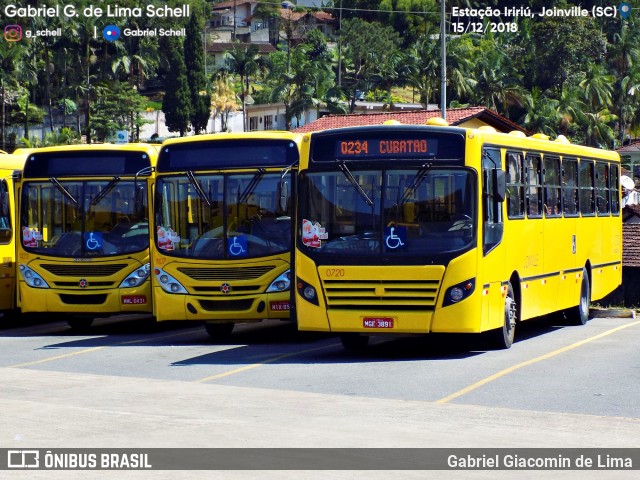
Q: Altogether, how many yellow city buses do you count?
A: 4